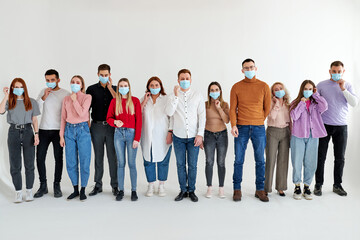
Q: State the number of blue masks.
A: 12